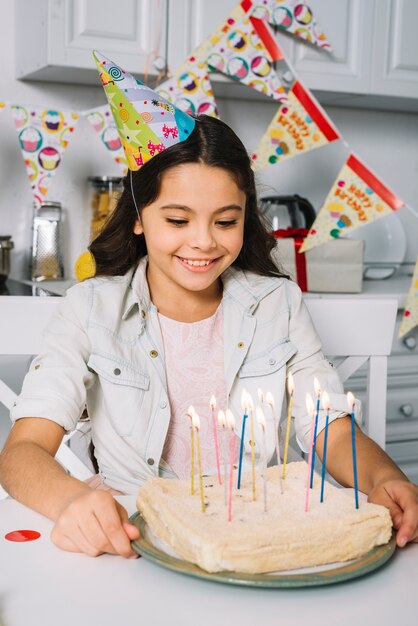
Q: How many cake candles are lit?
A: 15